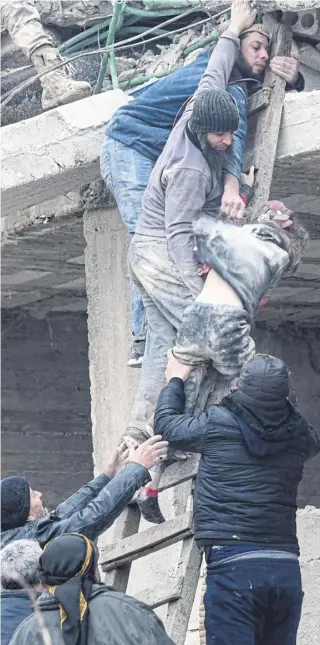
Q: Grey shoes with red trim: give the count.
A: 1